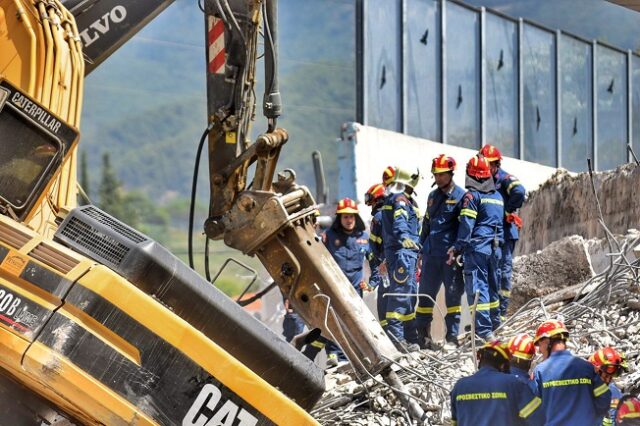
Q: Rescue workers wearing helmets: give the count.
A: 12